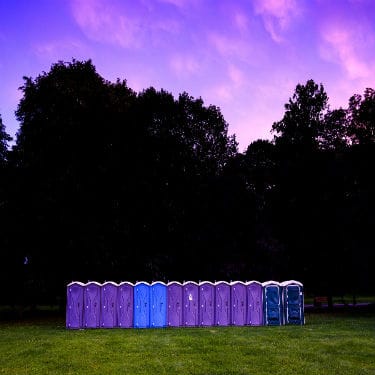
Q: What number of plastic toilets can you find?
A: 14